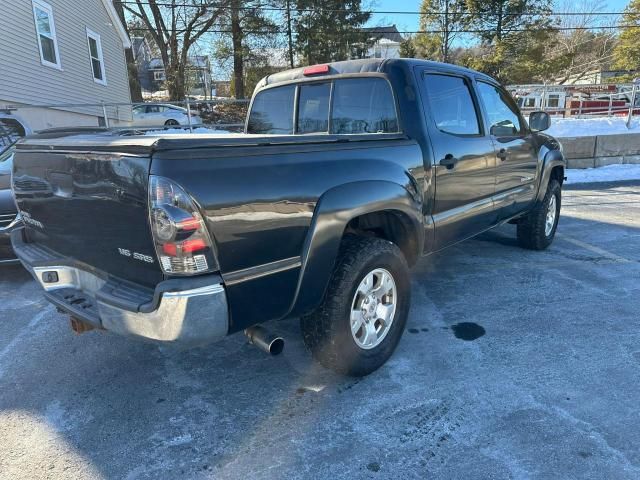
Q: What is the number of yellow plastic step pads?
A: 0